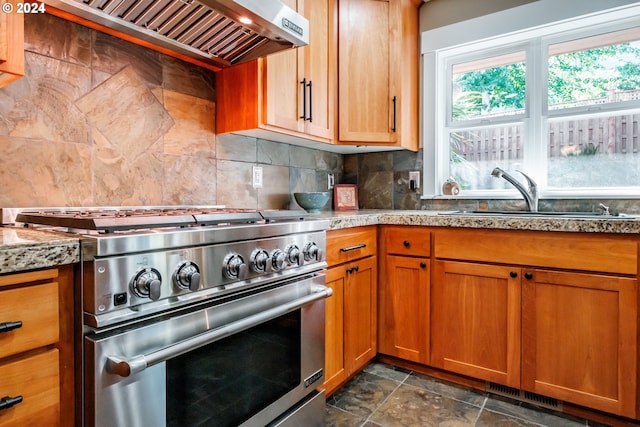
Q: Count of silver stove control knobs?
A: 7